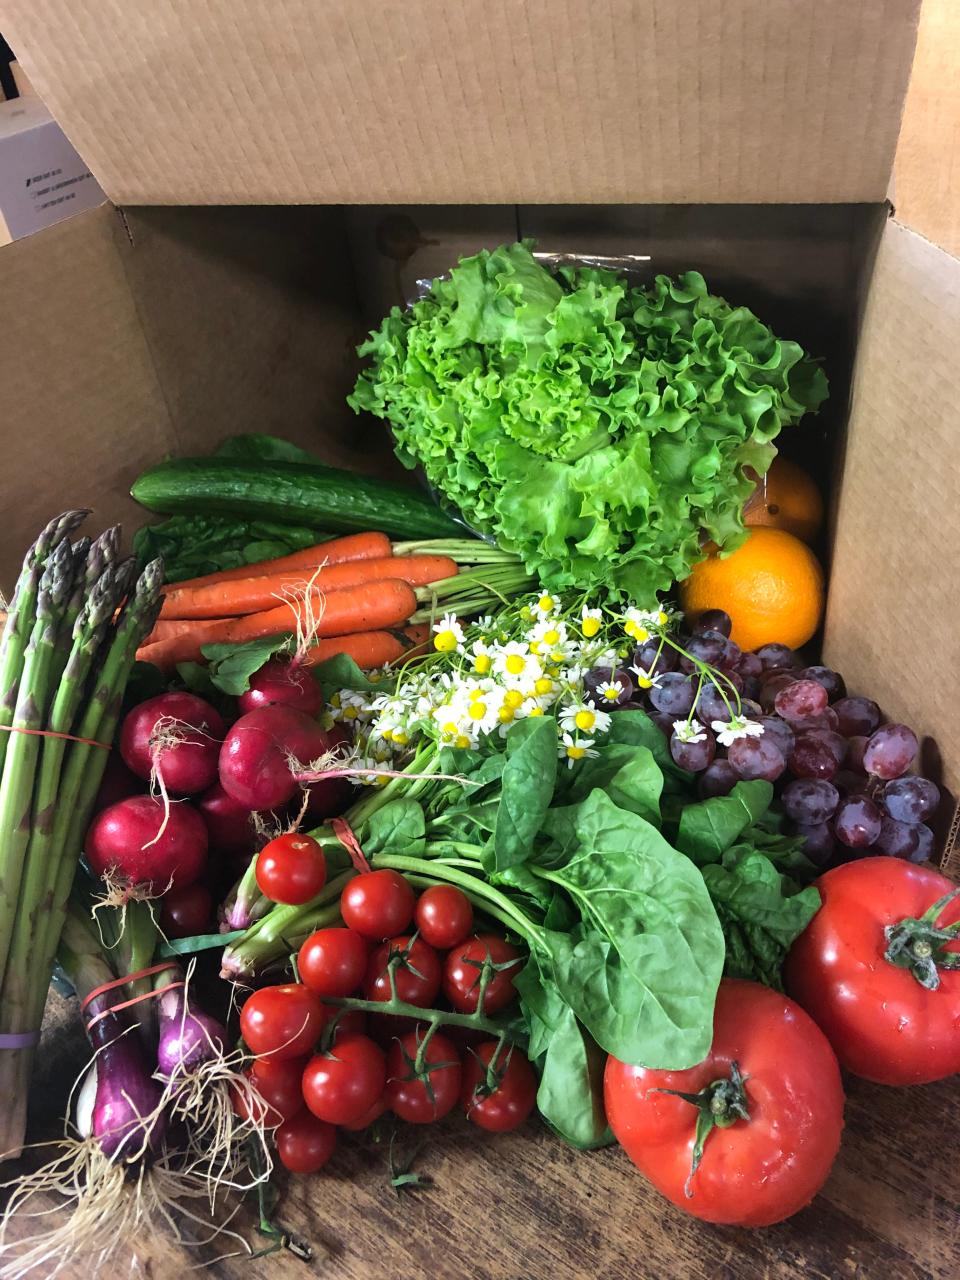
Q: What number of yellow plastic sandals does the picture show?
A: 0